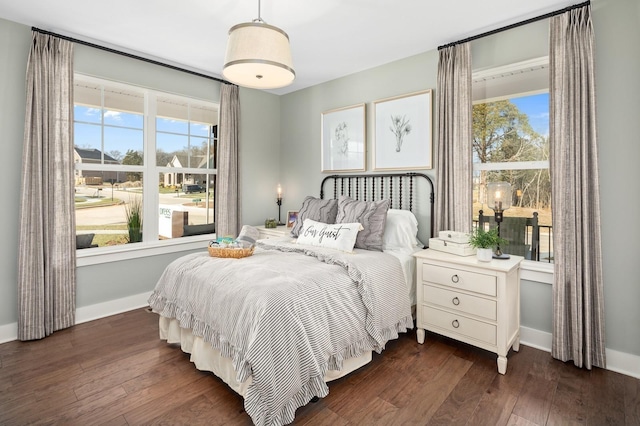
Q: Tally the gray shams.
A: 2